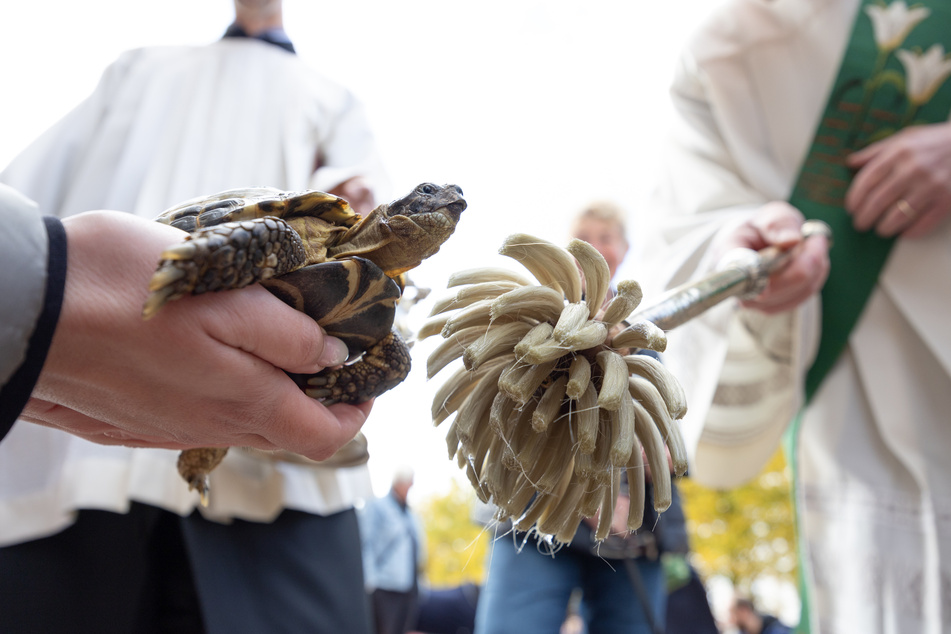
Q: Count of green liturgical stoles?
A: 1